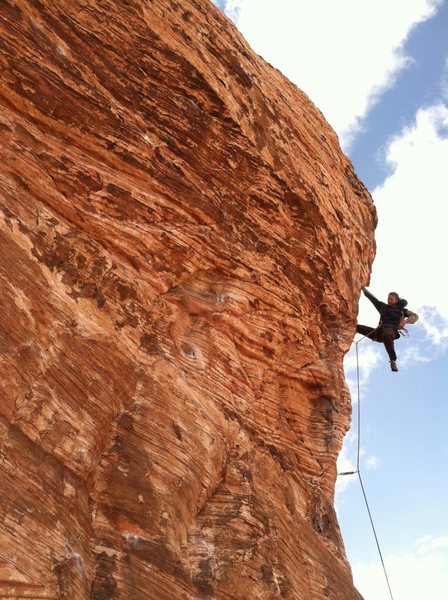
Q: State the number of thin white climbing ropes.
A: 1